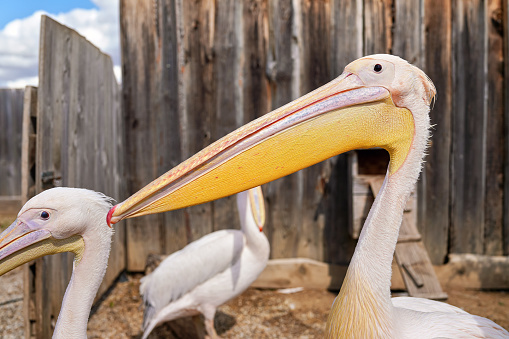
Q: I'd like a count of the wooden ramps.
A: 1